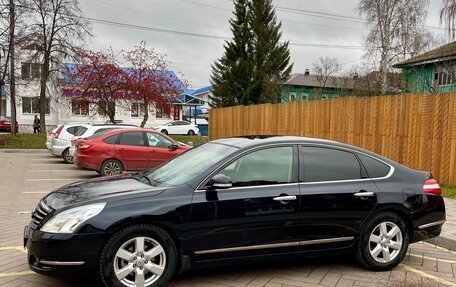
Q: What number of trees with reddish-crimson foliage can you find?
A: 2